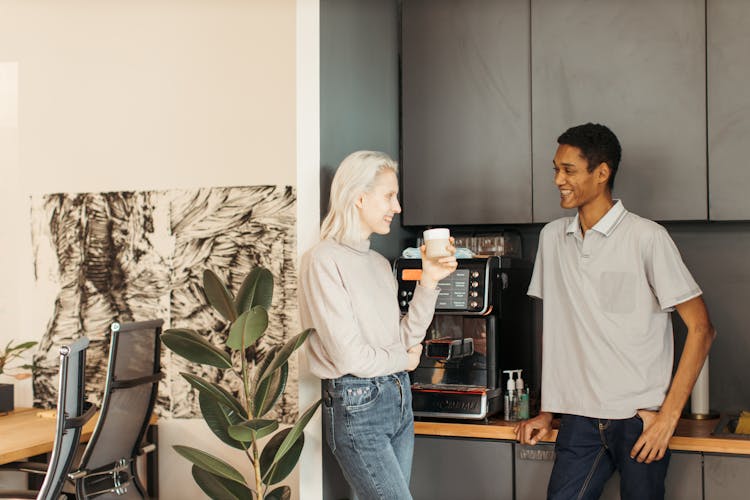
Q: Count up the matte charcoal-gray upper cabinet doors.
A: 3